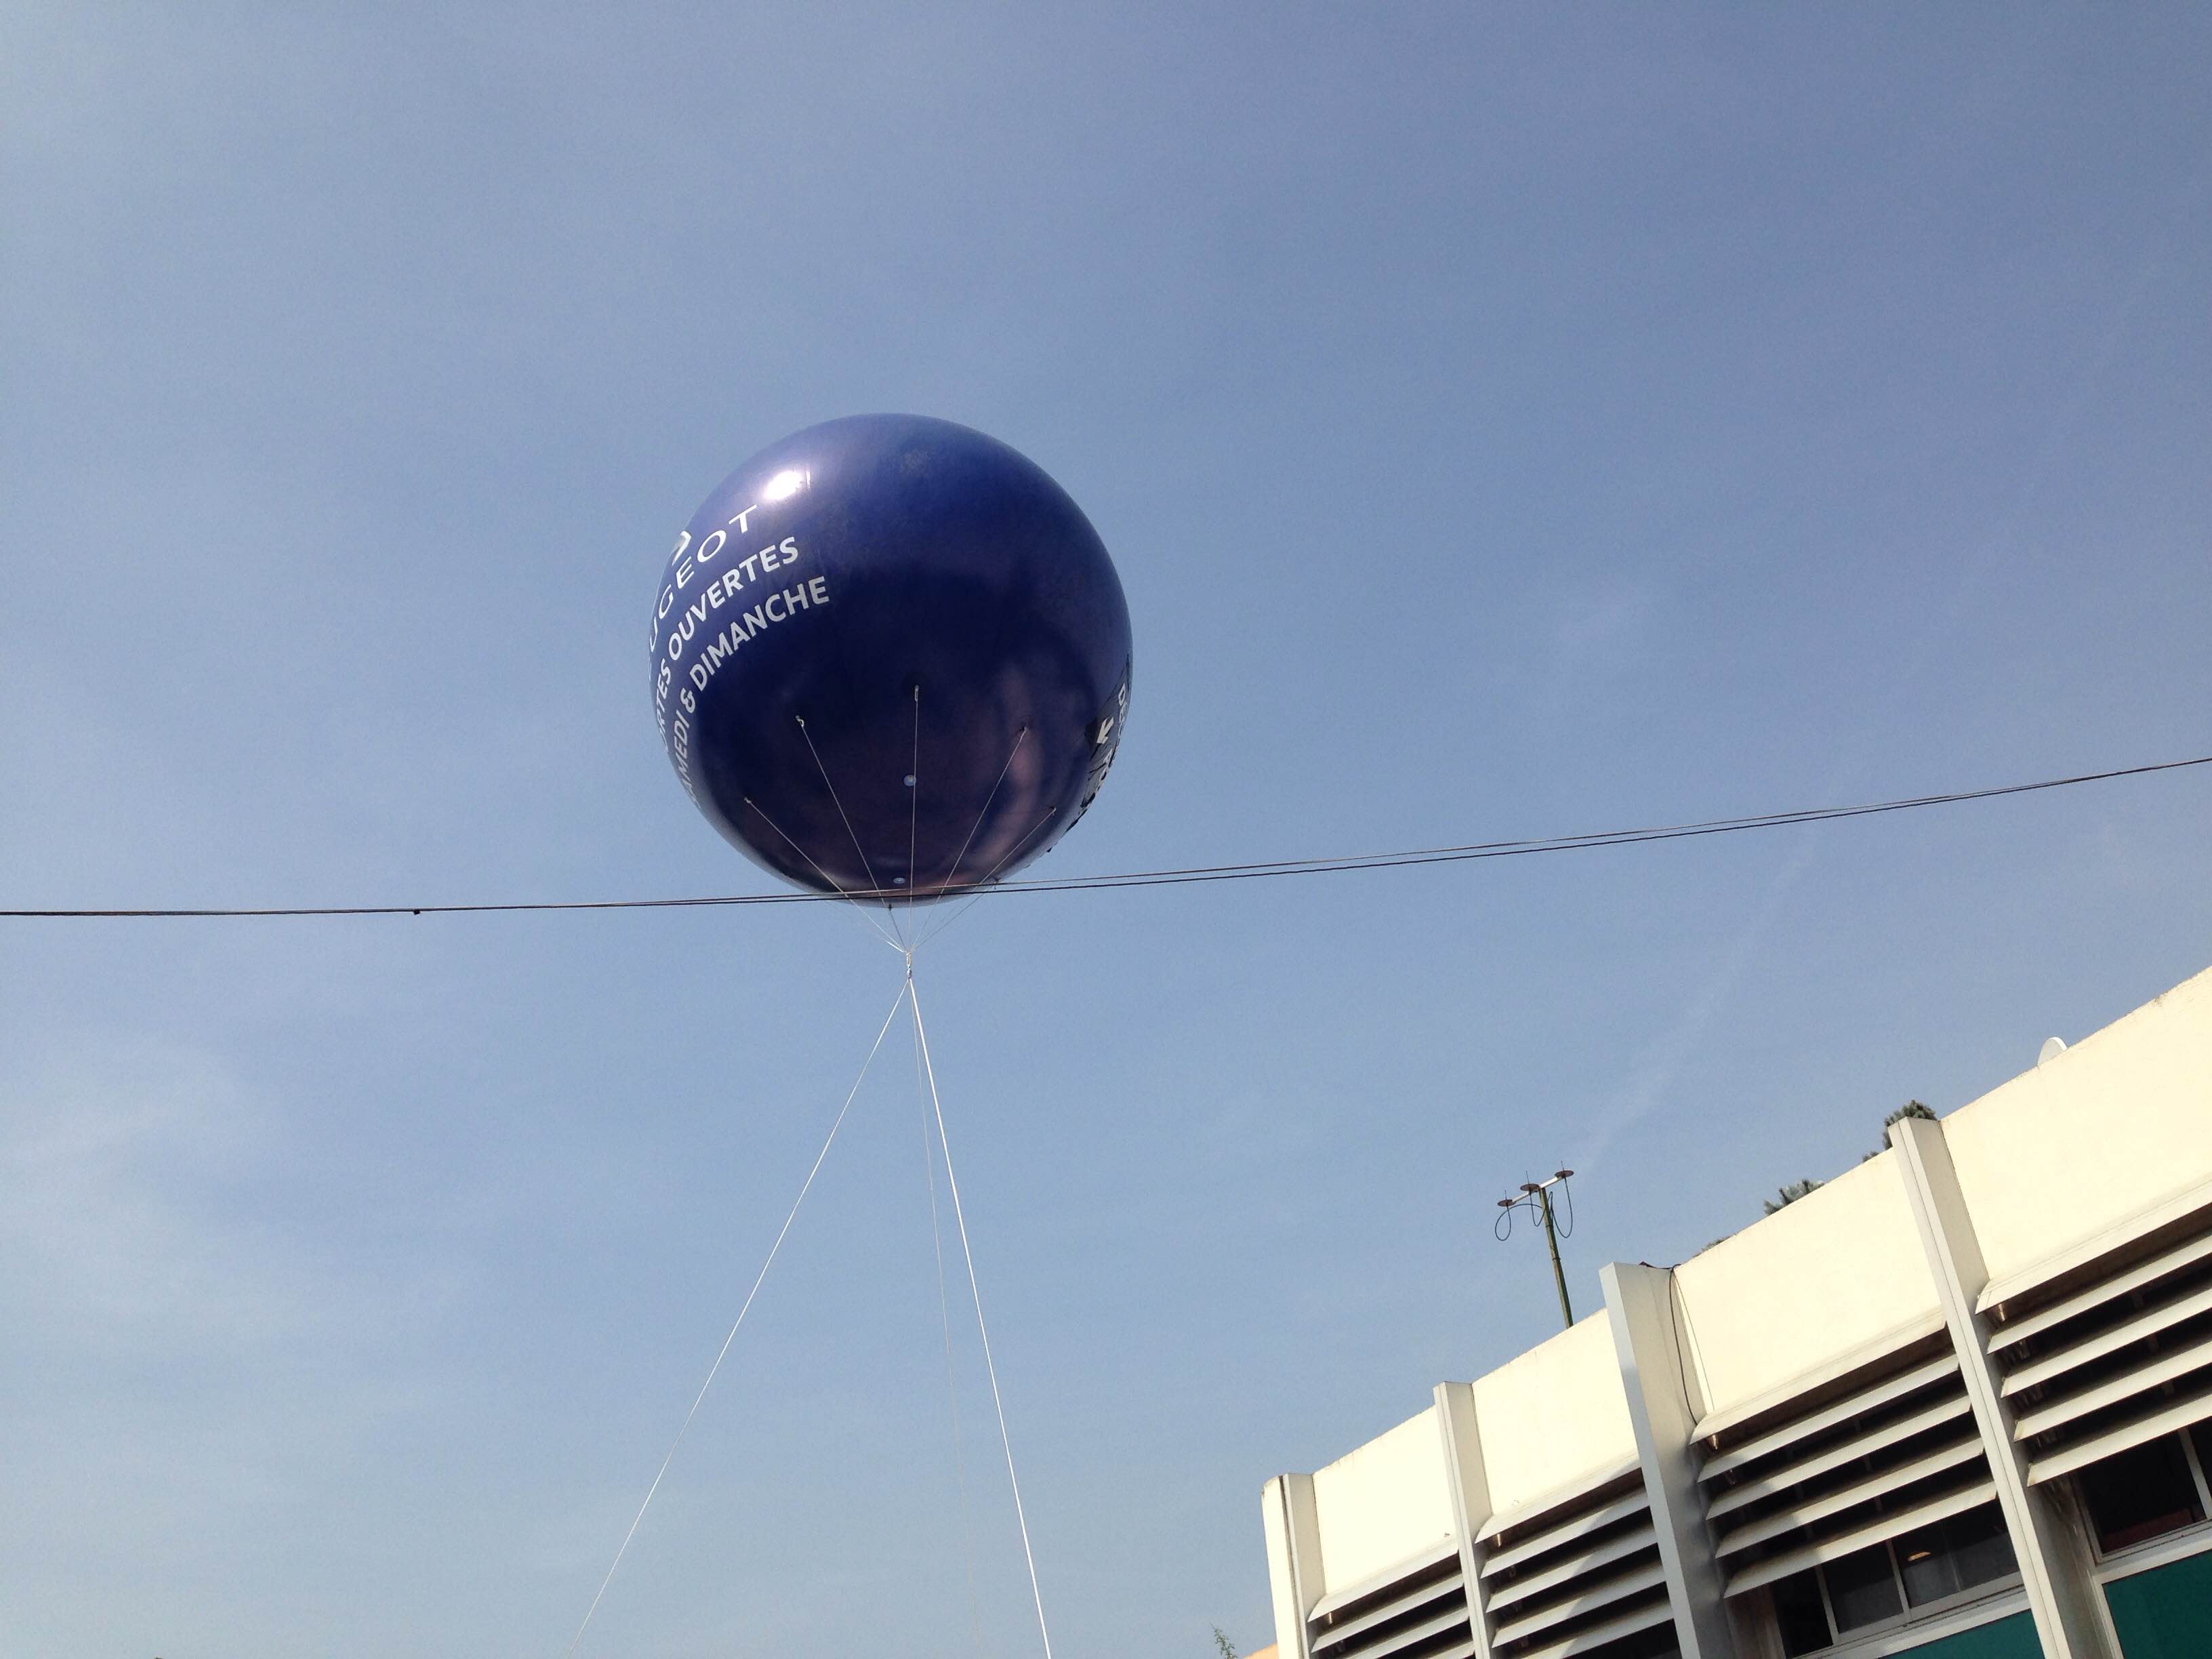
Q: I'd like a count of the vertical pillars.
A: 4